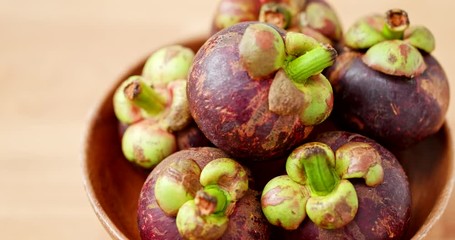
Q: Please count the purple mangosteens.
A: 6